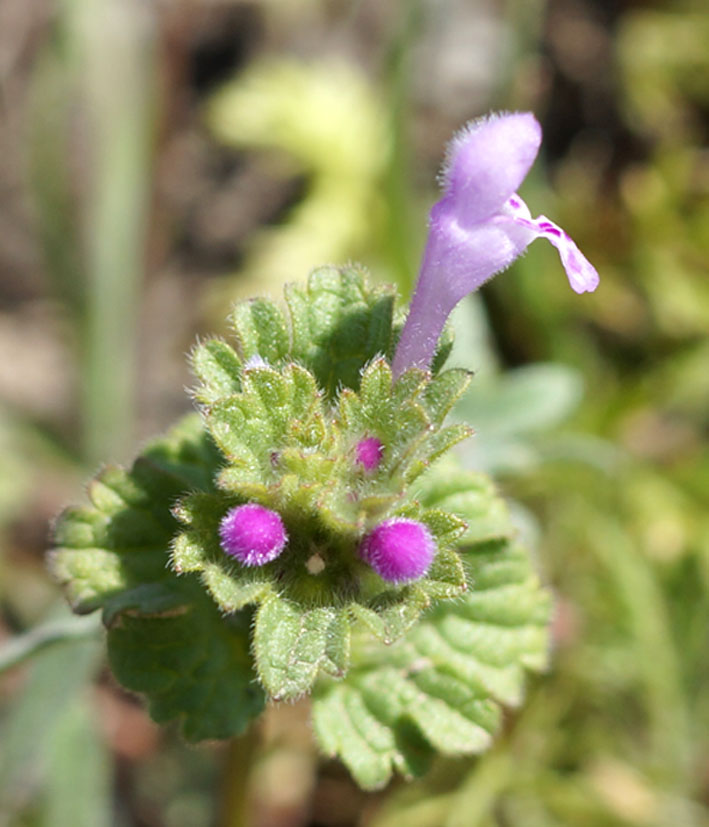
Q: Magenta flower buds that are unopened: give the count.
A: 3